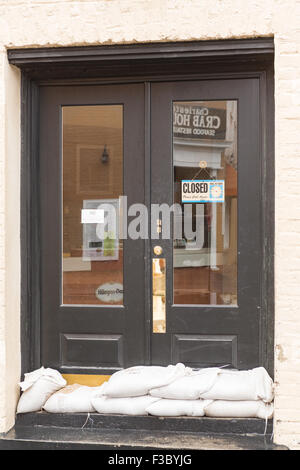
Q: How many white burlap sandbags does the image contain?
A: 8